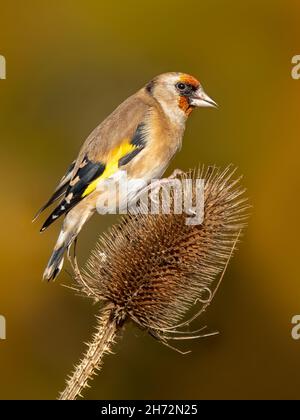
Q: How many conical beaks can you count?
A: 1